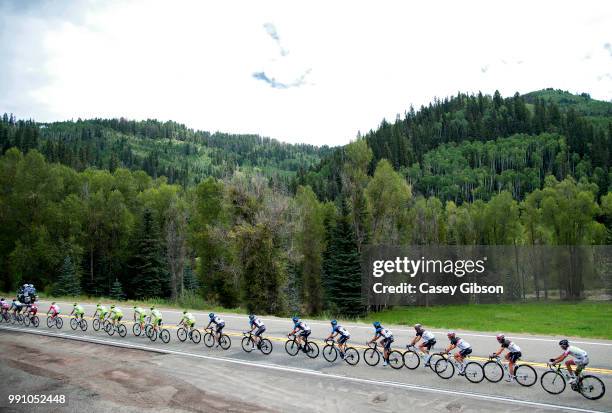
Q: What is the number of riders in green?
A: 6